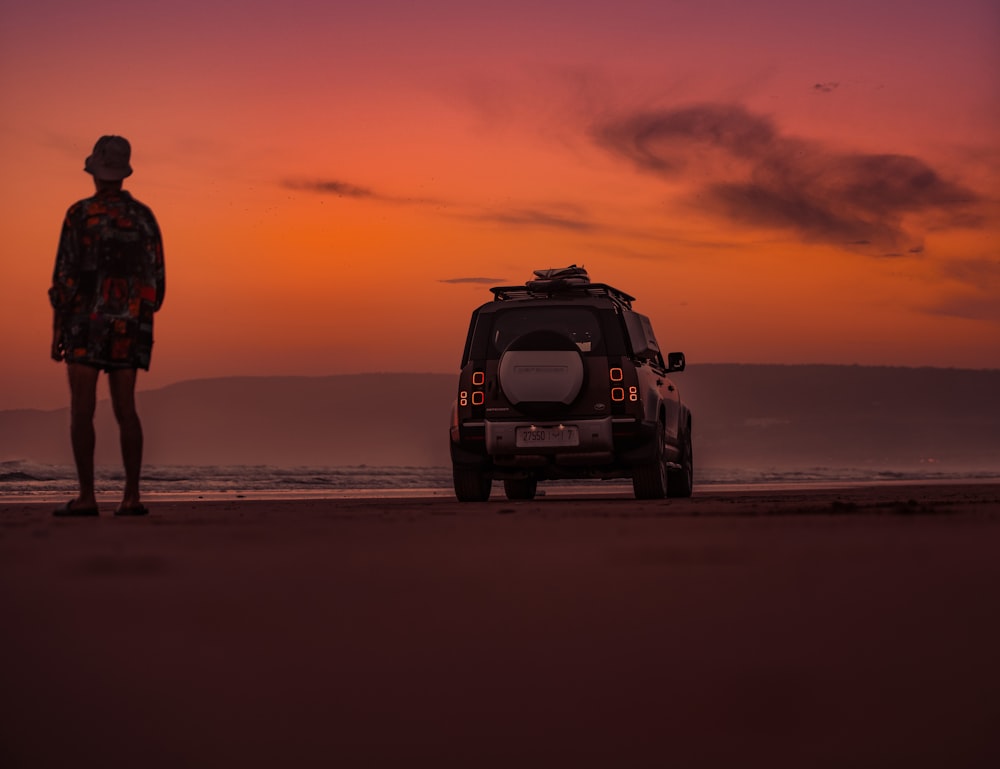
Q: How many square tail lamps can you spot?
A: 8